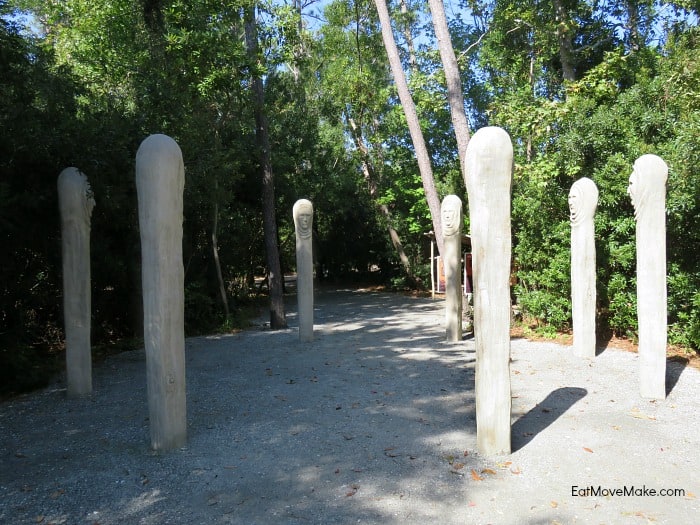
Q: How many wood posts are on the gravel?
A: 7